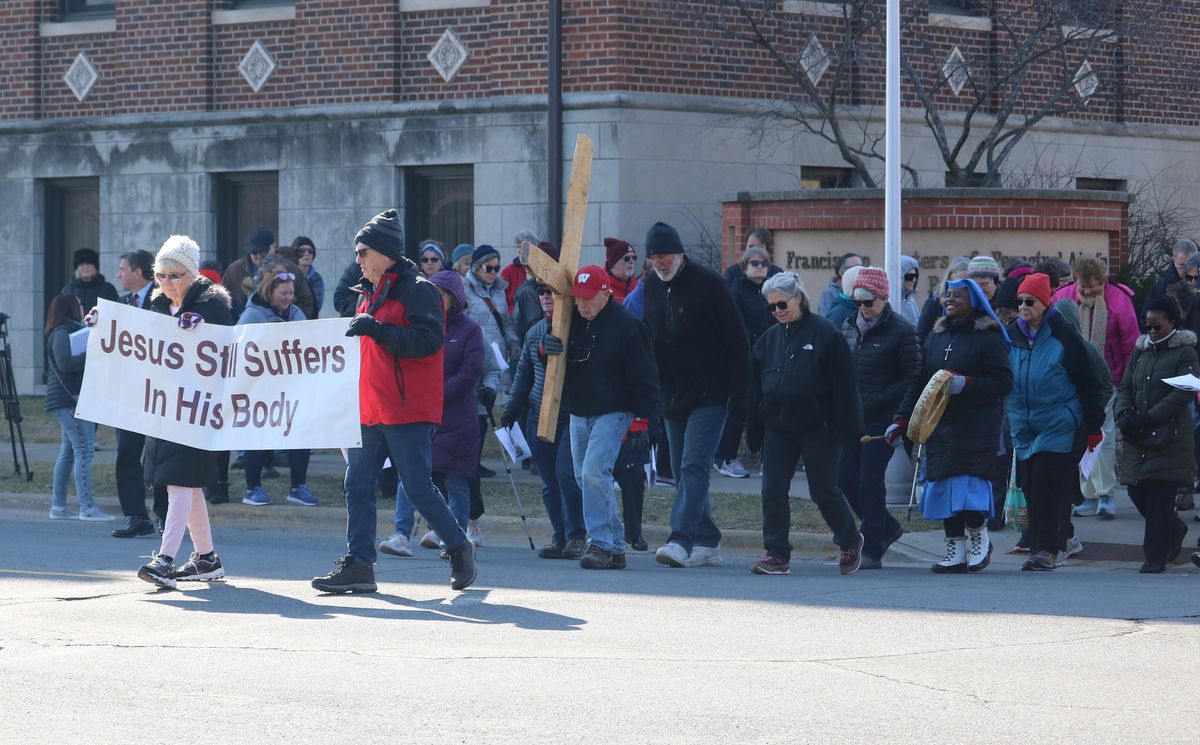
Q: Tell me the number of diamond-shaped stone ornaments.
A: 6